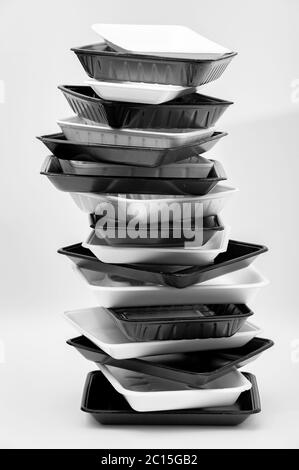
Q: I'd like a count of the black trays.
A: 9